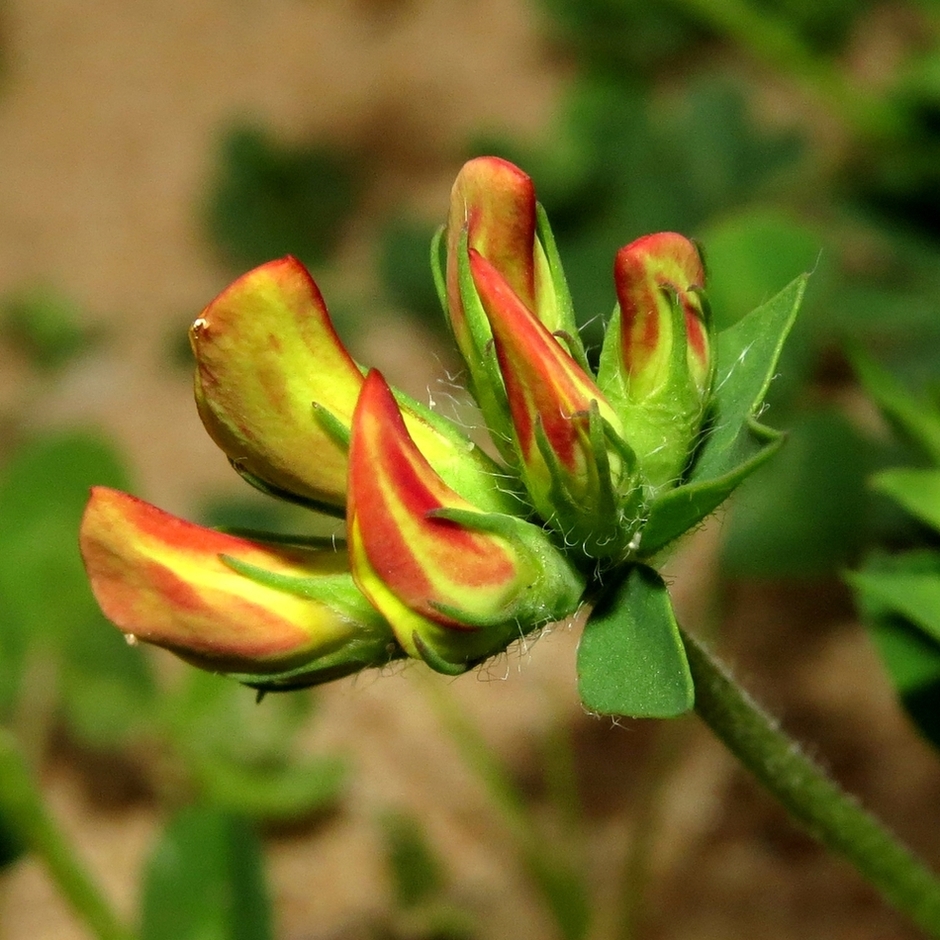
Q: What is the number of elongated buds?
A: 6